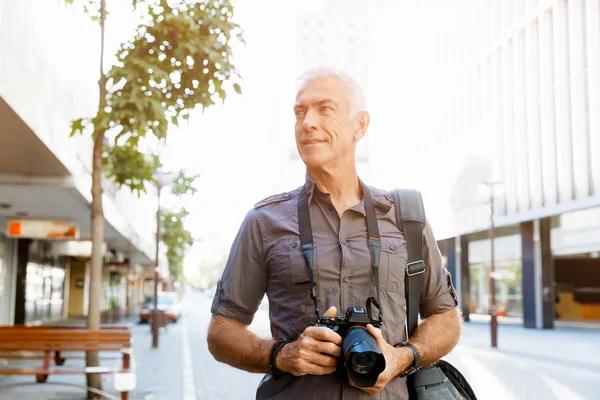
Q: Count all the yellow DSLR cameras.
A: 0